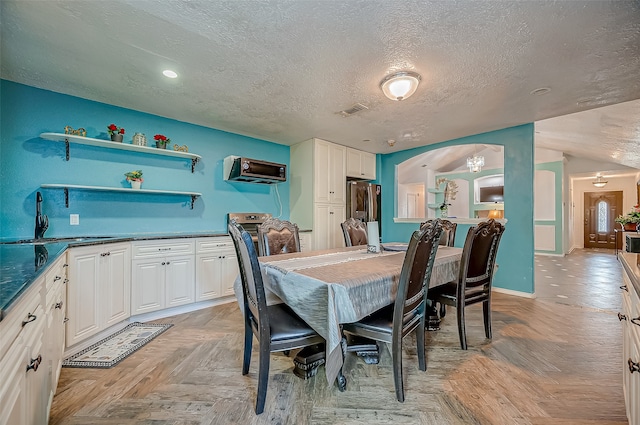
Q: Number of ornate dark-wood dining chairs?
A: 6